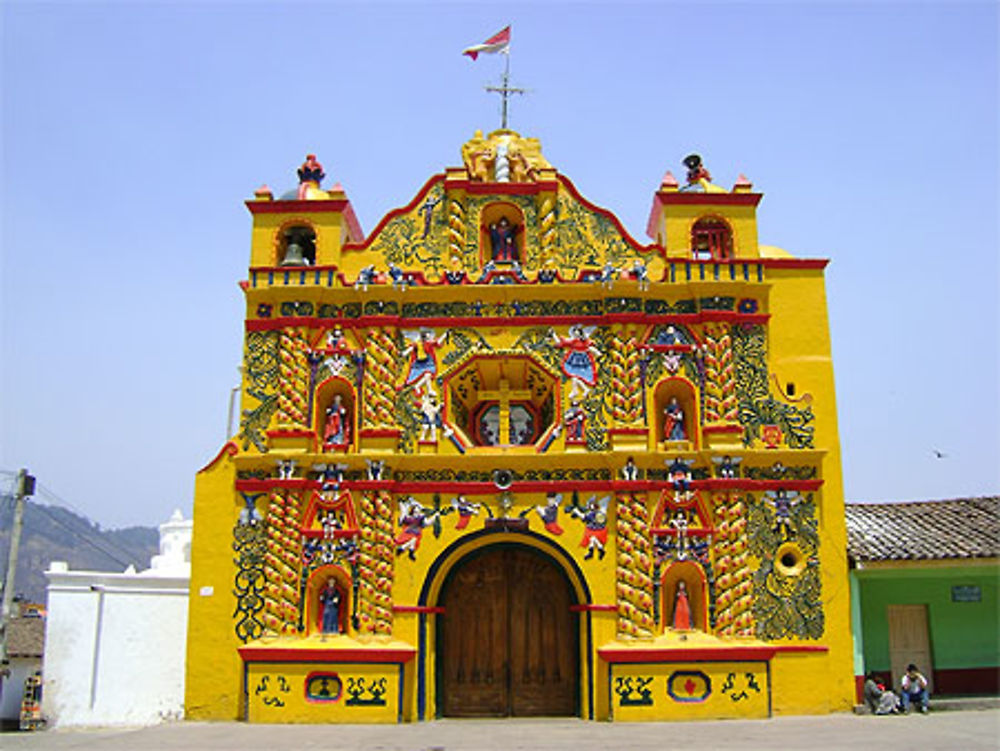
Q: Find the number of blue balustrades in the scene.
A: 13